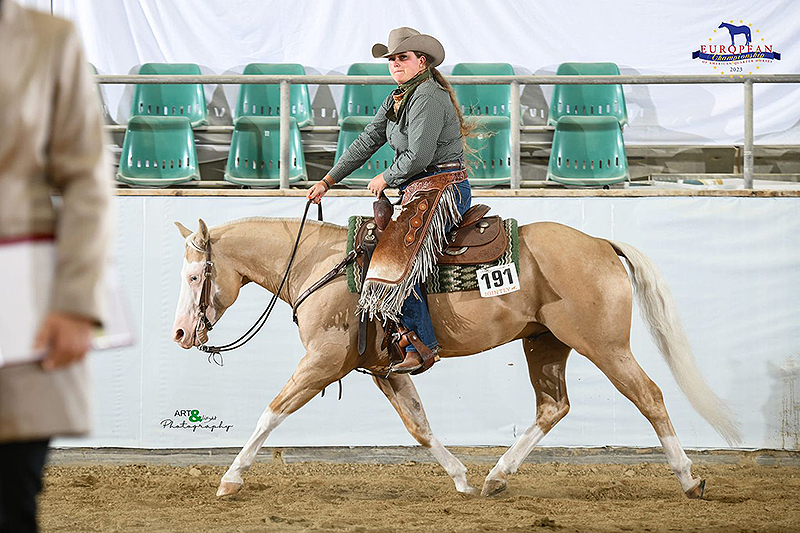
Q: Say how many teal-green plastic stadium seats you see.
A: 10